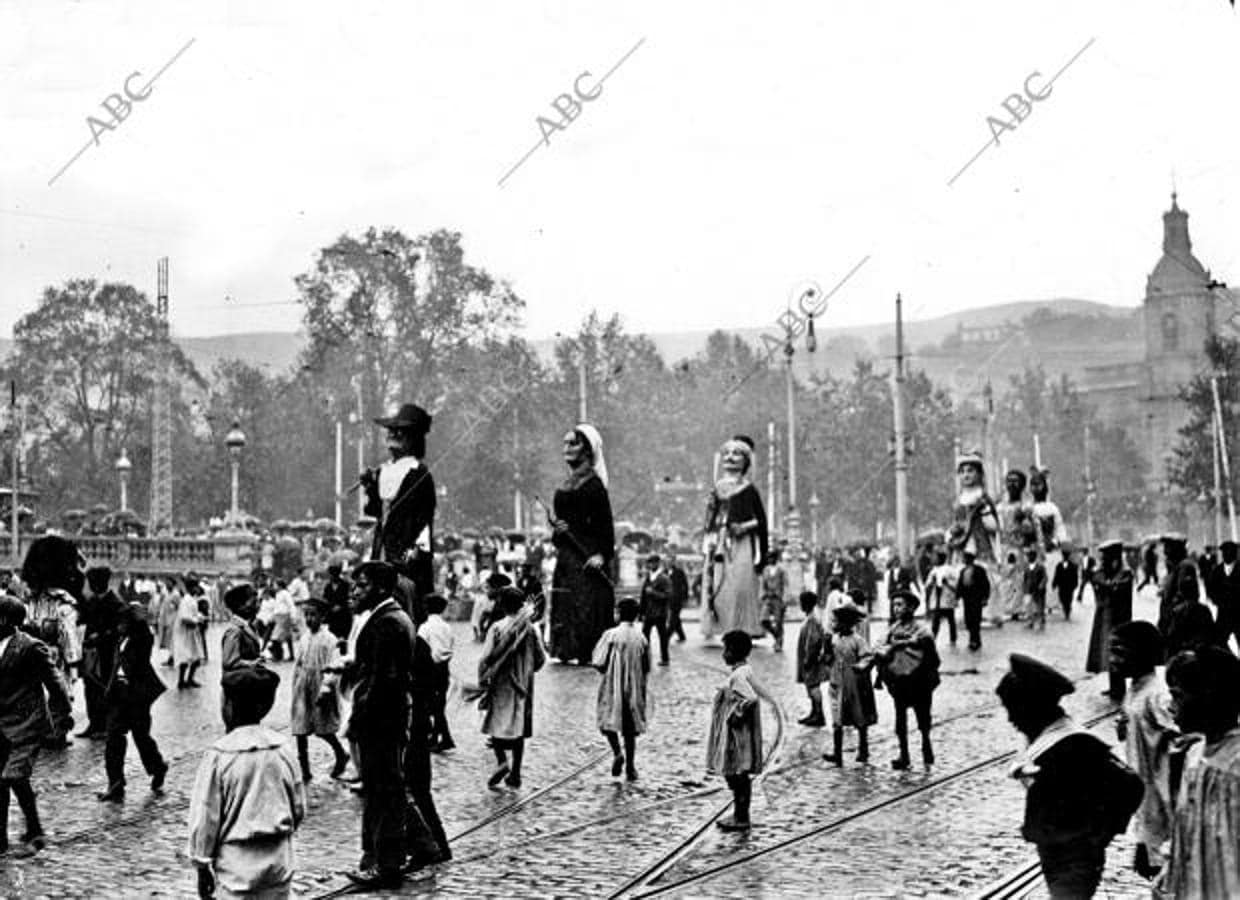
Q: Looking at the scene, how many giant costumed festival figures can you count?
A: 6